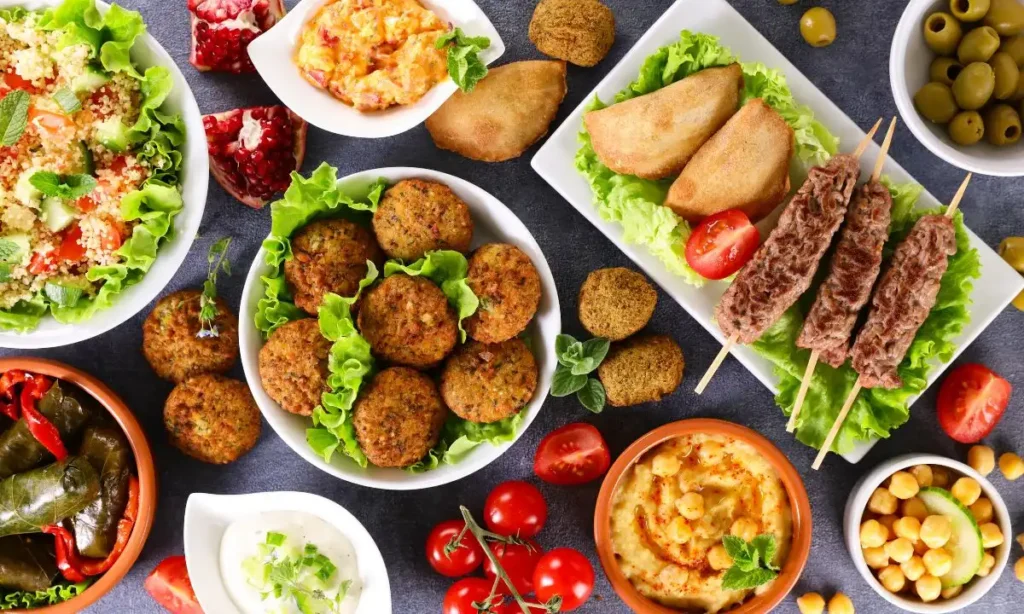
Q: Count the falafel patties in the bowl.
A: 7